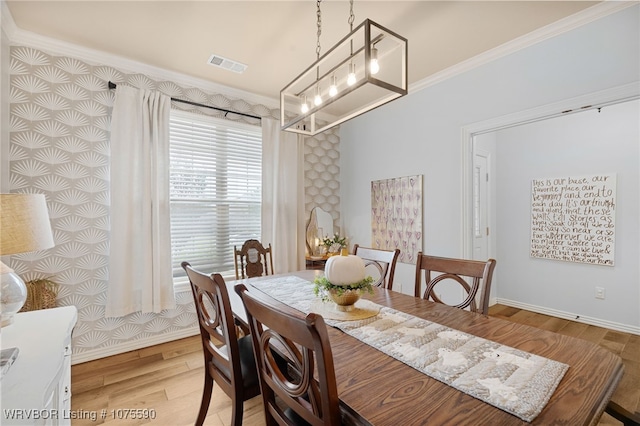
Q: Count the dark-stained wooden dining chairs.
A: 5